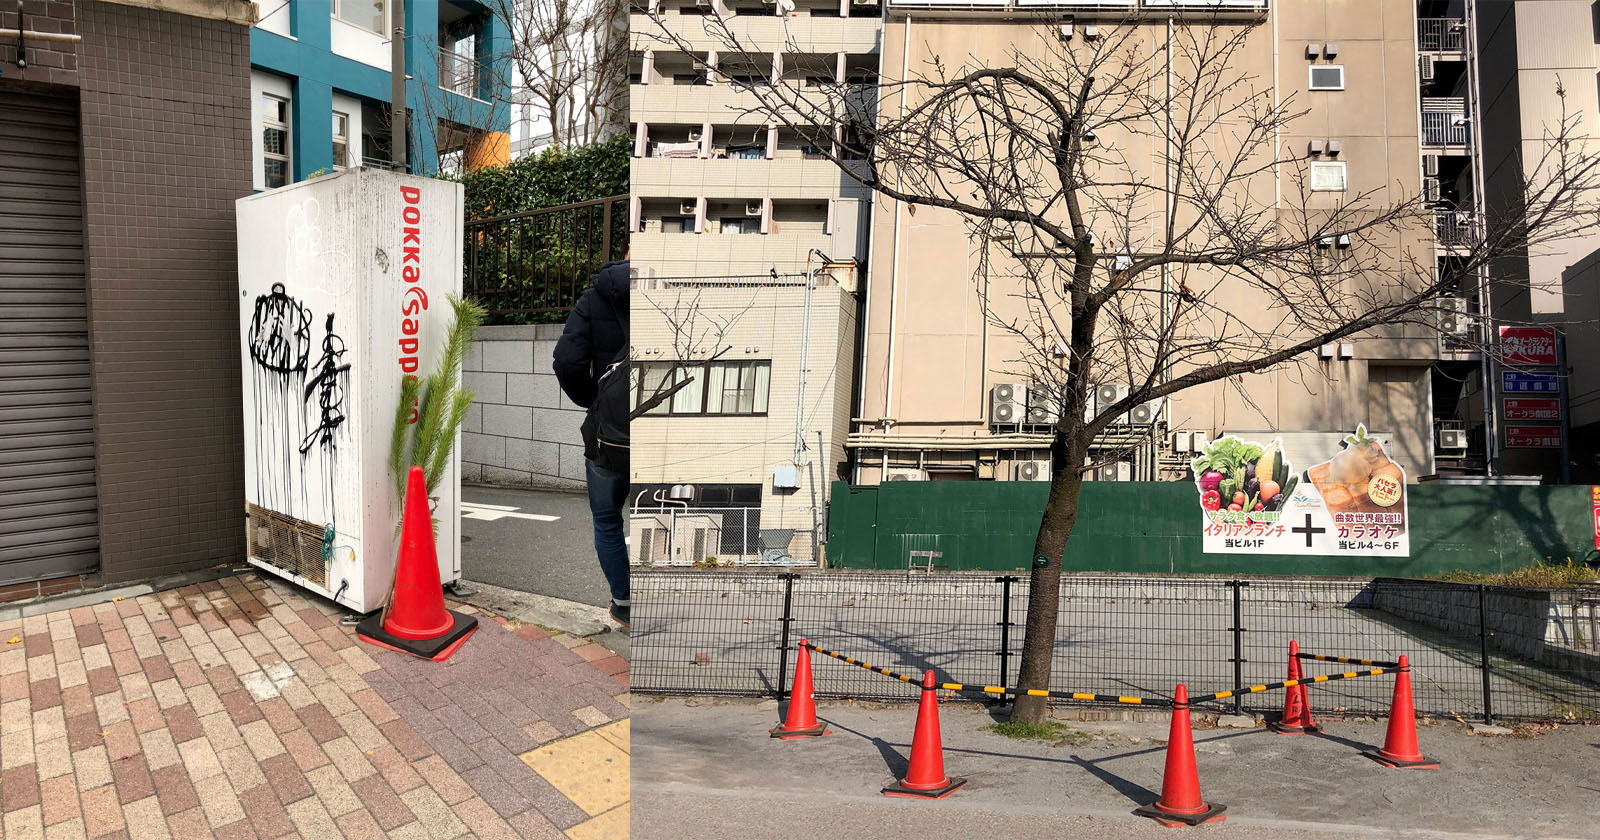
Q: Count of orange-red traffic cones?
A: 6